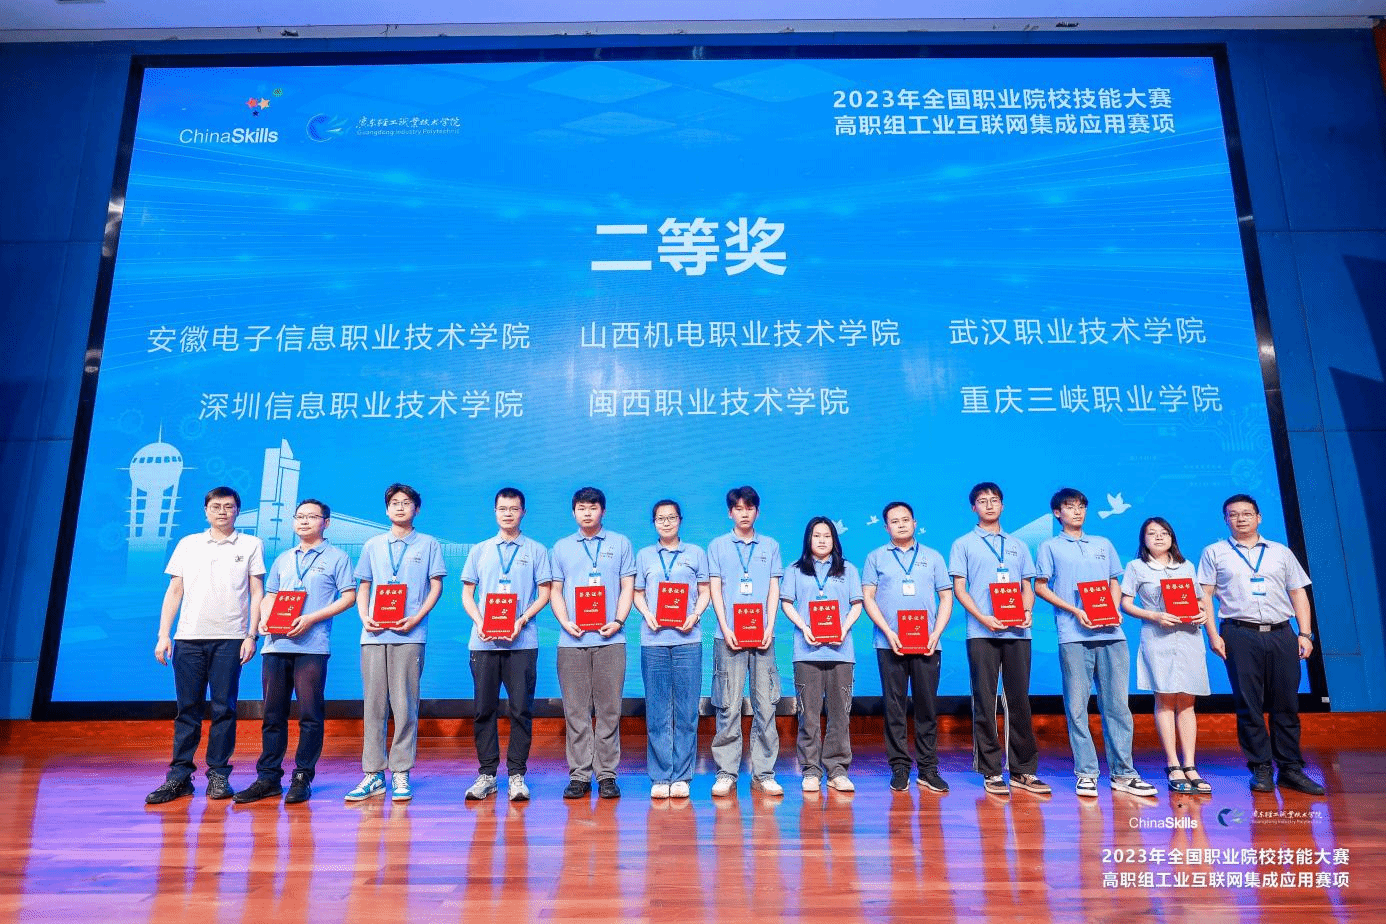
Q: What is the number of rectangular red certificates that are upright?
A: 11